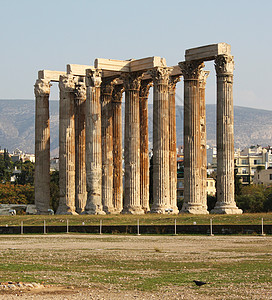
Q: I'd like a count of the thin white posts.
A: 8